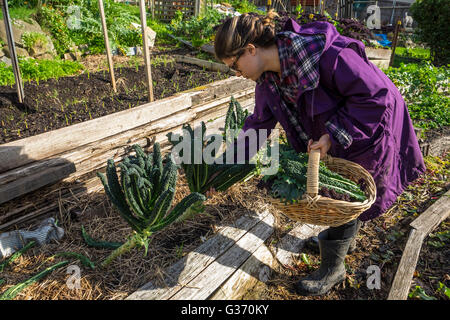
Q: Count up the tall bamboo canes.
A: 3